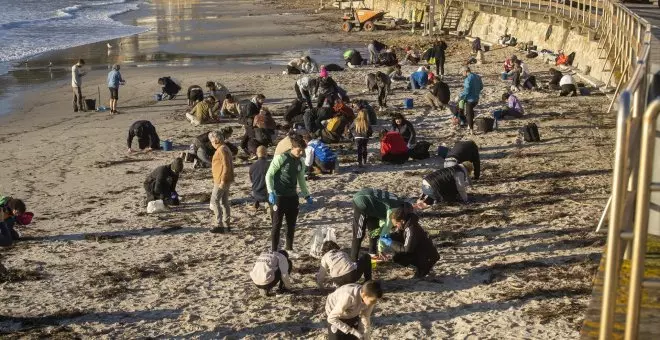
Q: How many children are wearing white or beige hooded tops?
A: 3